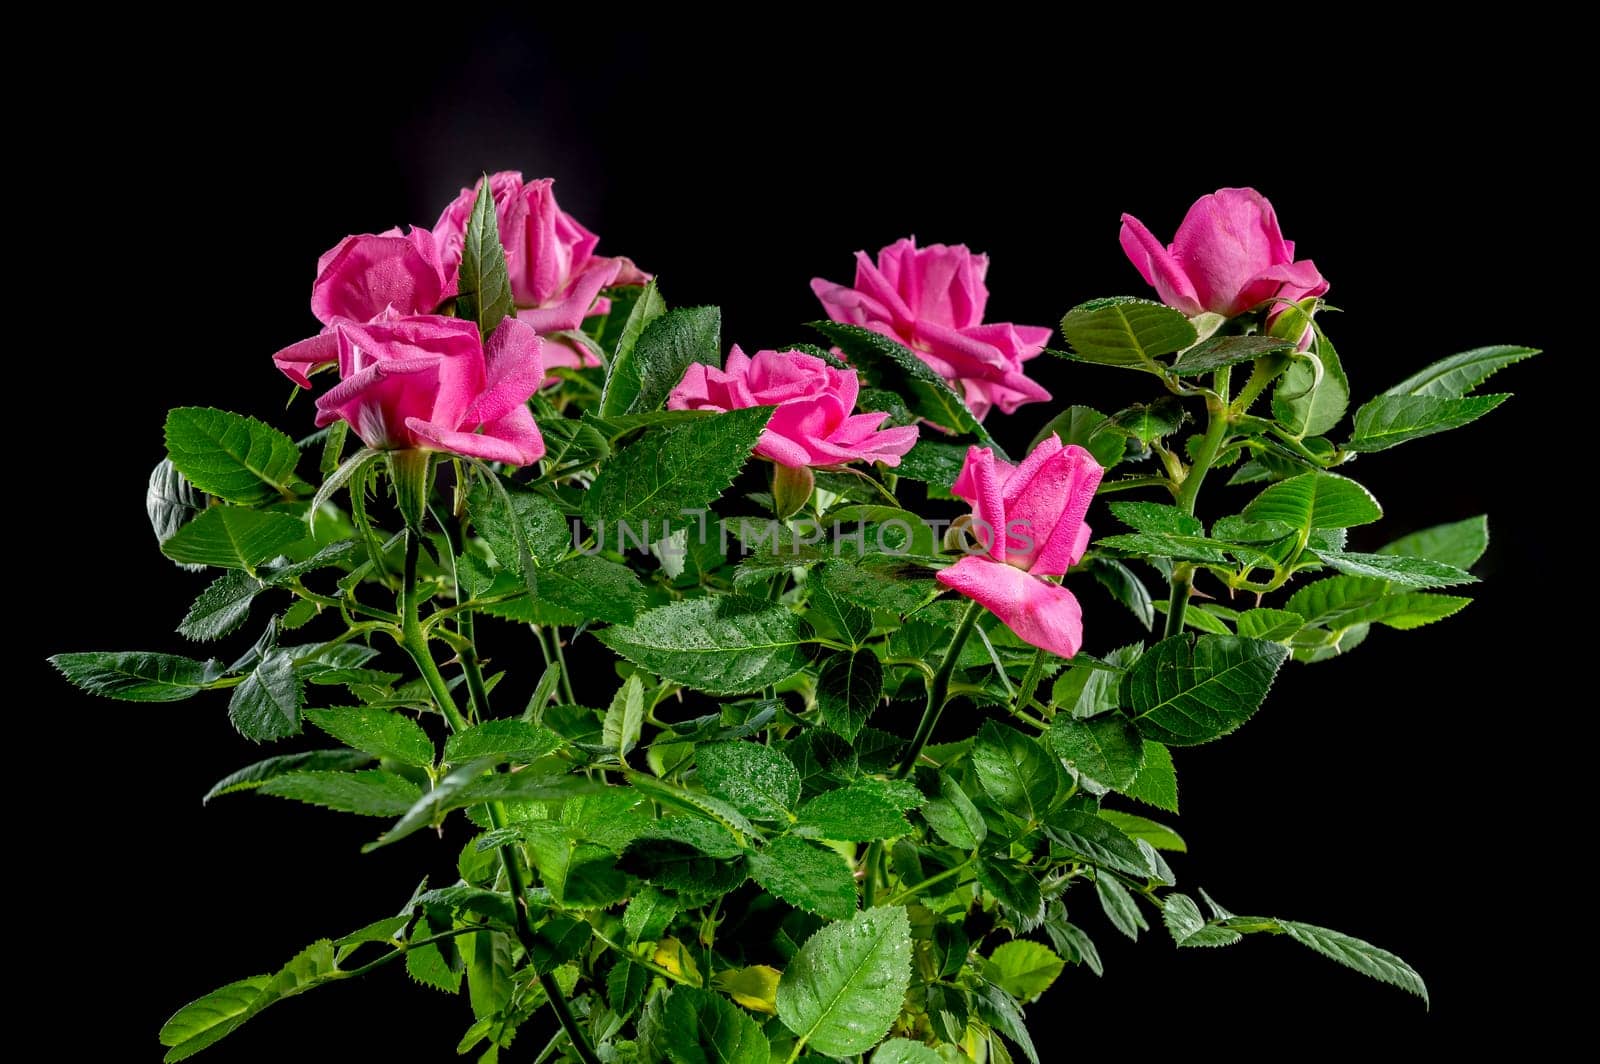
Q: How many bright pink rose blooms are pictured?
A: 7